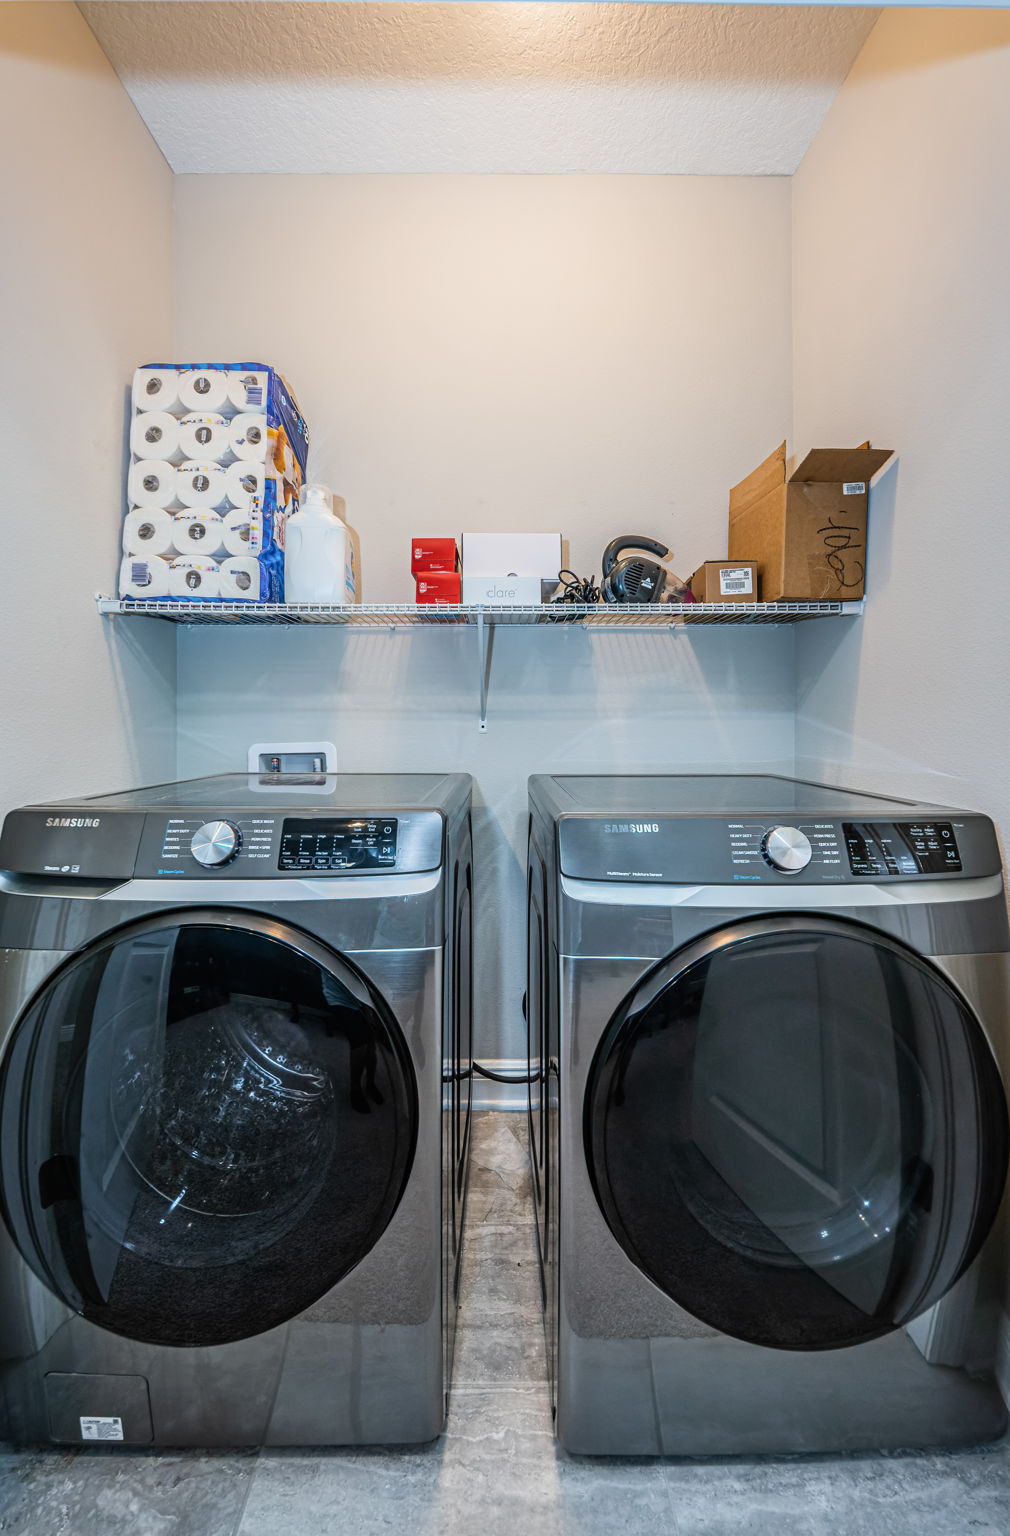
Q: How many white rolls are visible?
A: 15